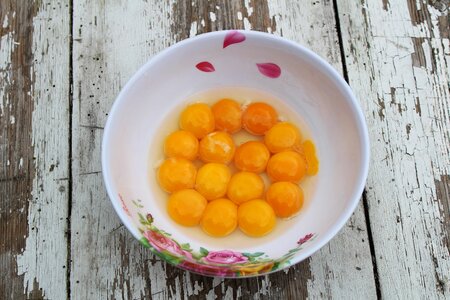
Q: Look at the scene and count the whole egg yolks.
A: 15